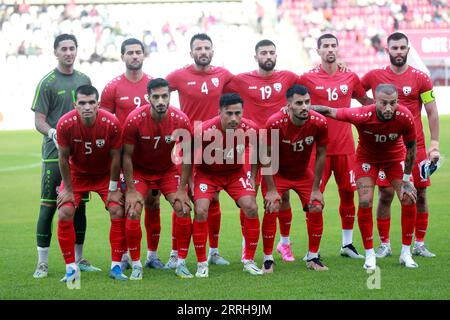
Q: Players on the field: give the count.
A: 11